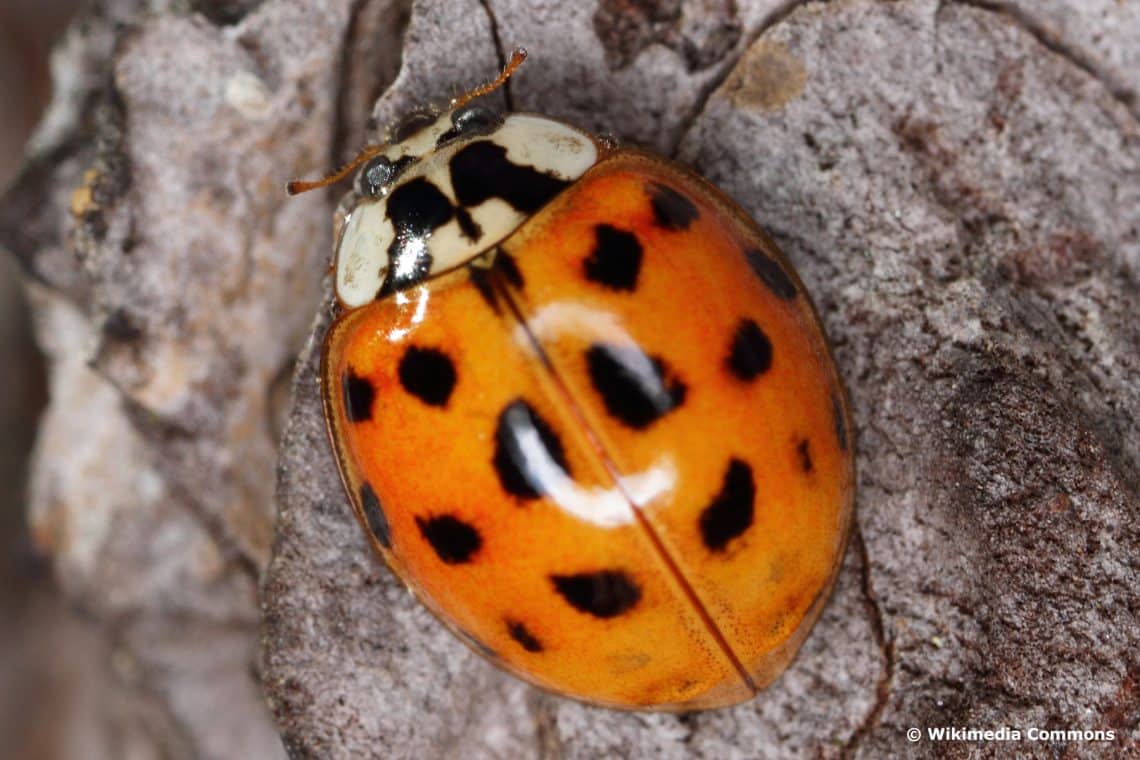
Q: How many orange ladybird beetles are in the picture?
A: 1